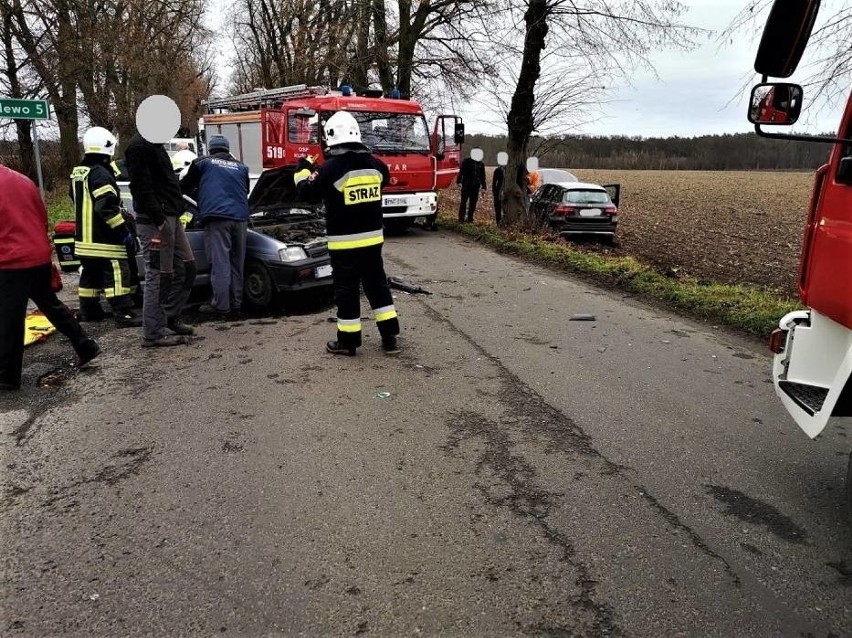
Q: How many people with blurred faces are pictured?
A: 4